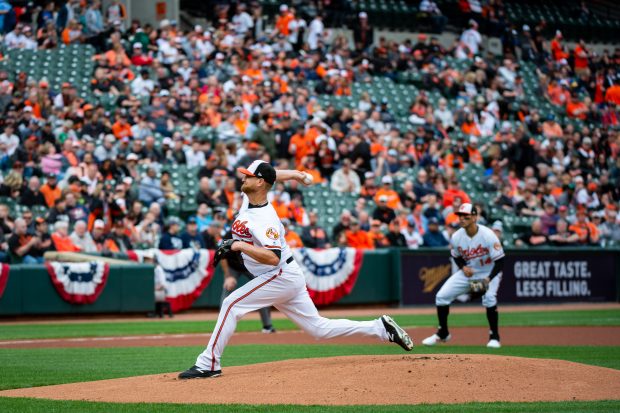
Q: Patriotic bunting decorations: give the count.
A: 4